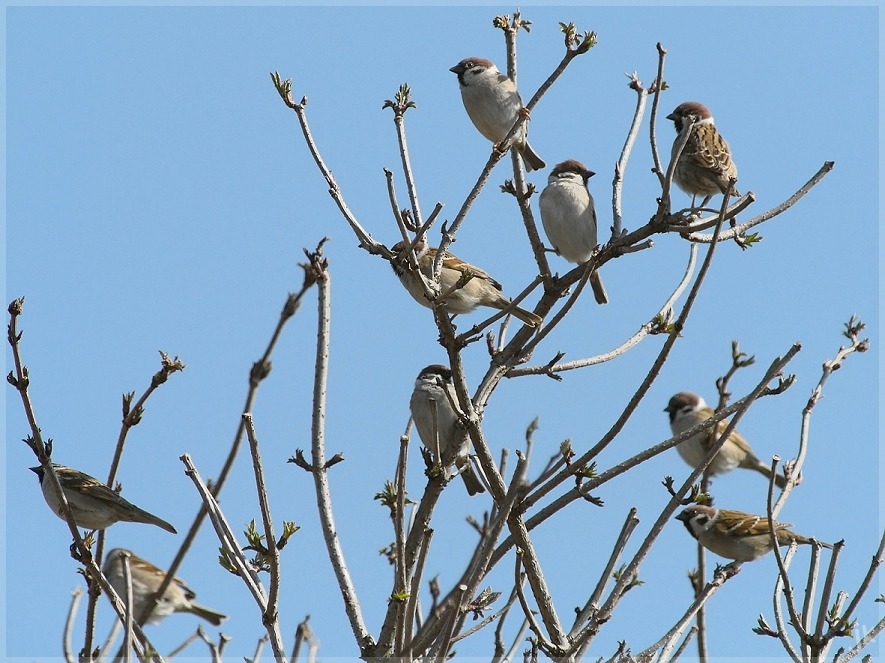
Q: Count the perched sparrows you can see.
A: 9